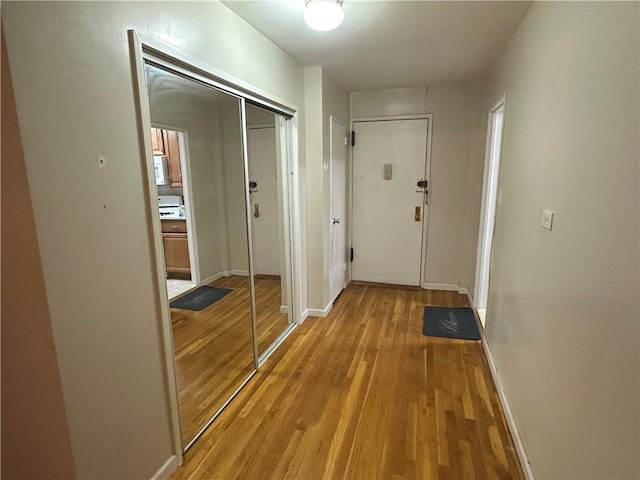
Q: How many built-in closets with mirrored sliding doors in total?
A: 1